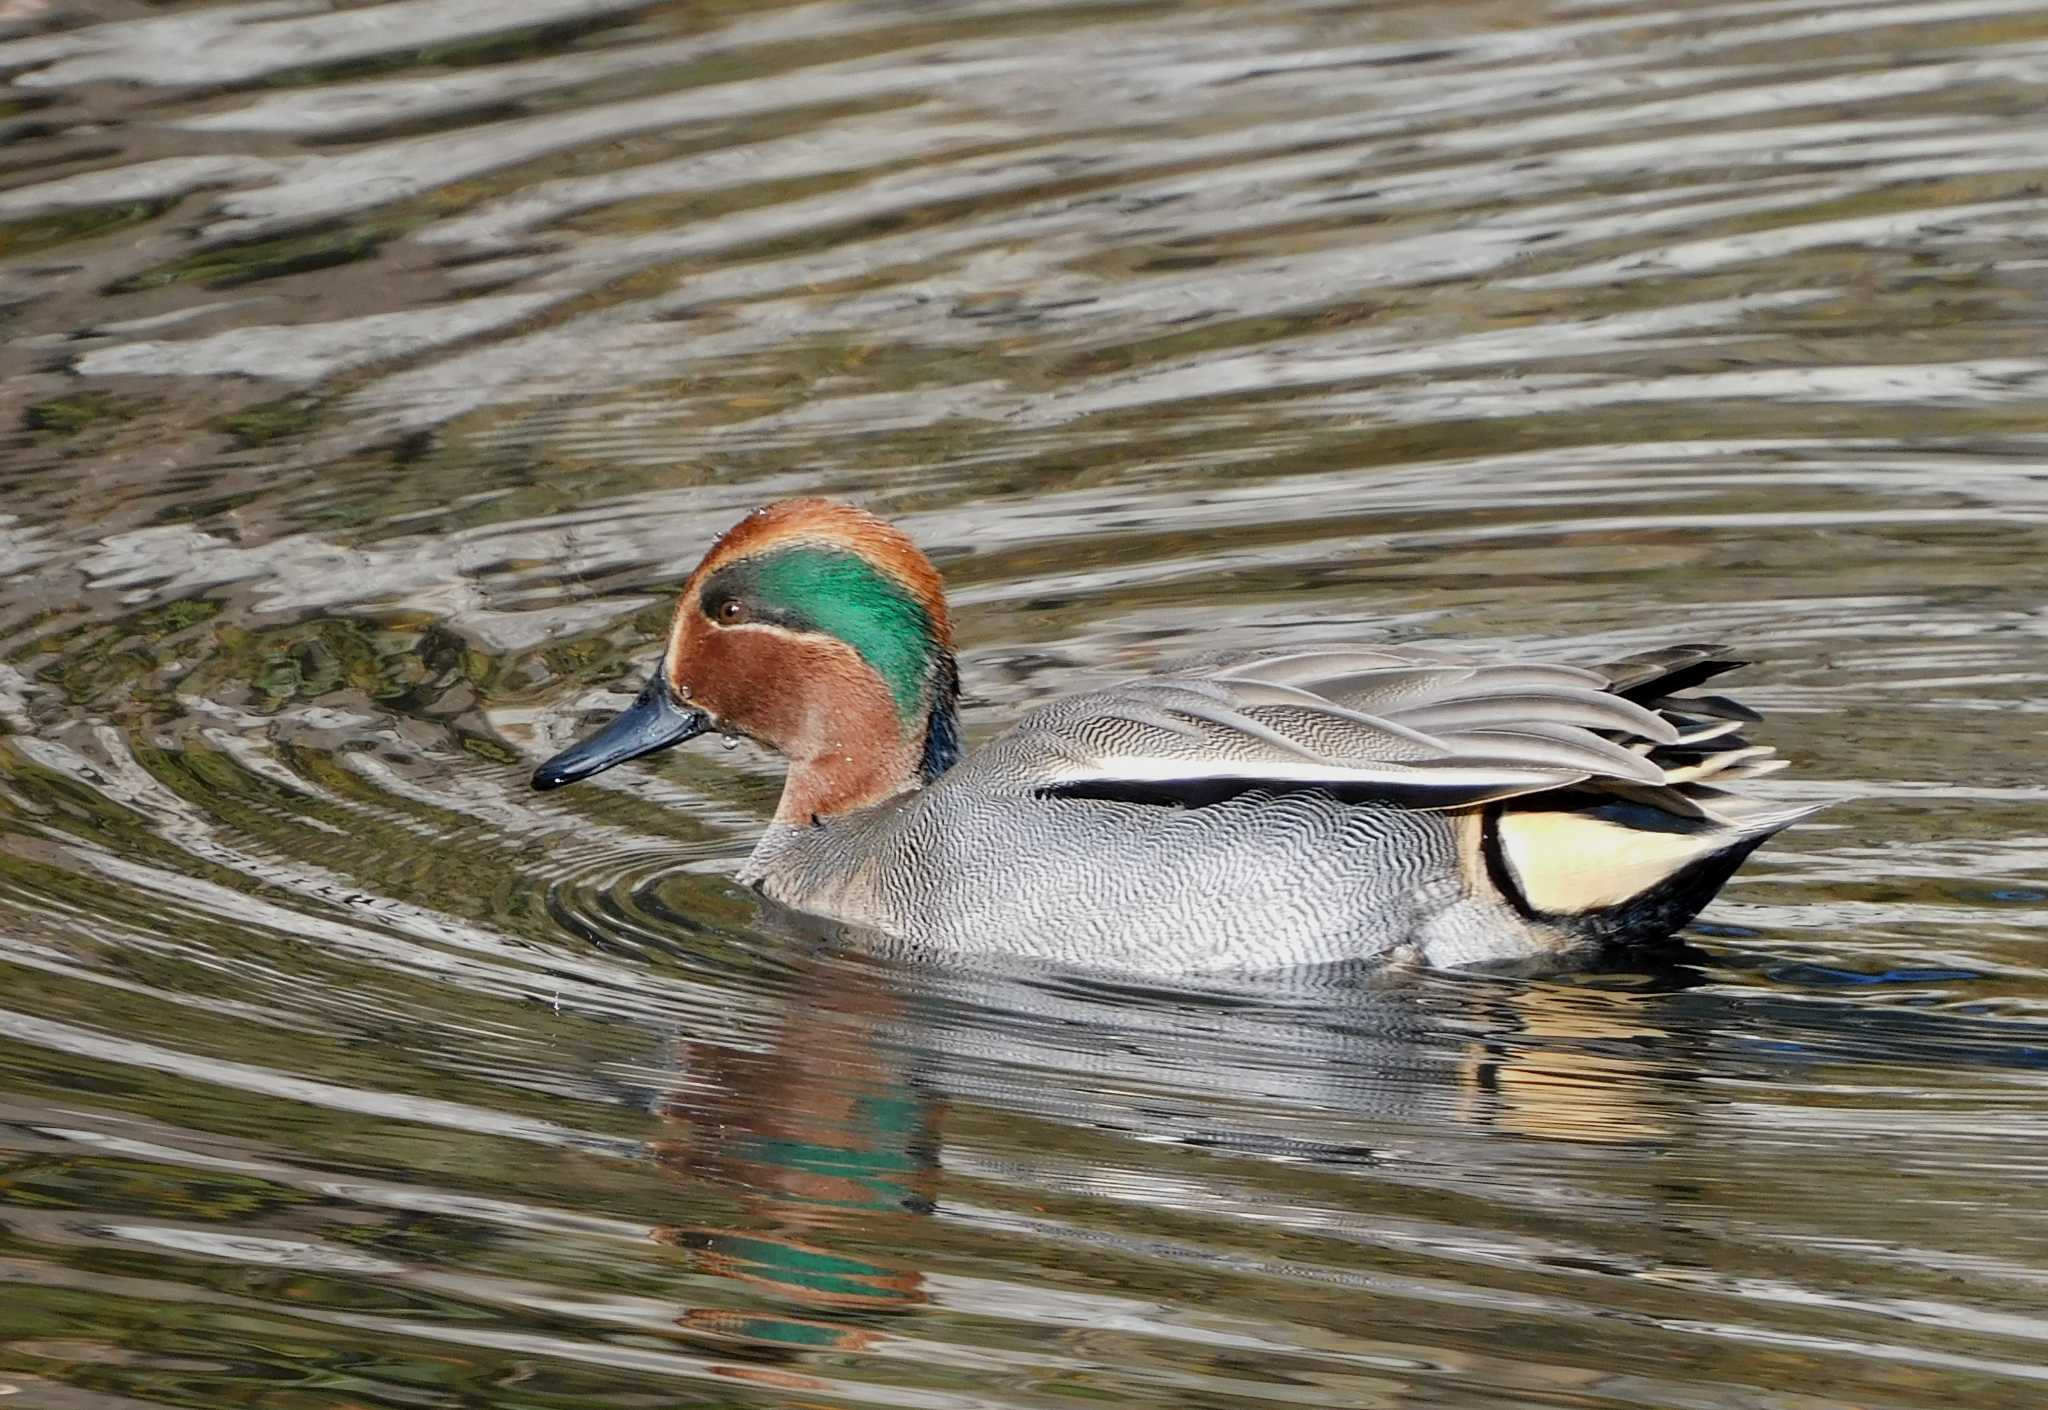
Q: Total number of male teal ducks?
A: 1